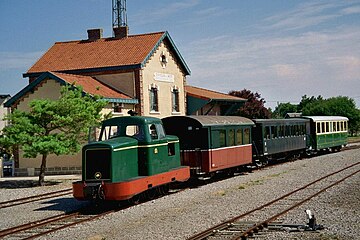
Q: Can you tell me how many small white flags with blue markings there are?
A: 0